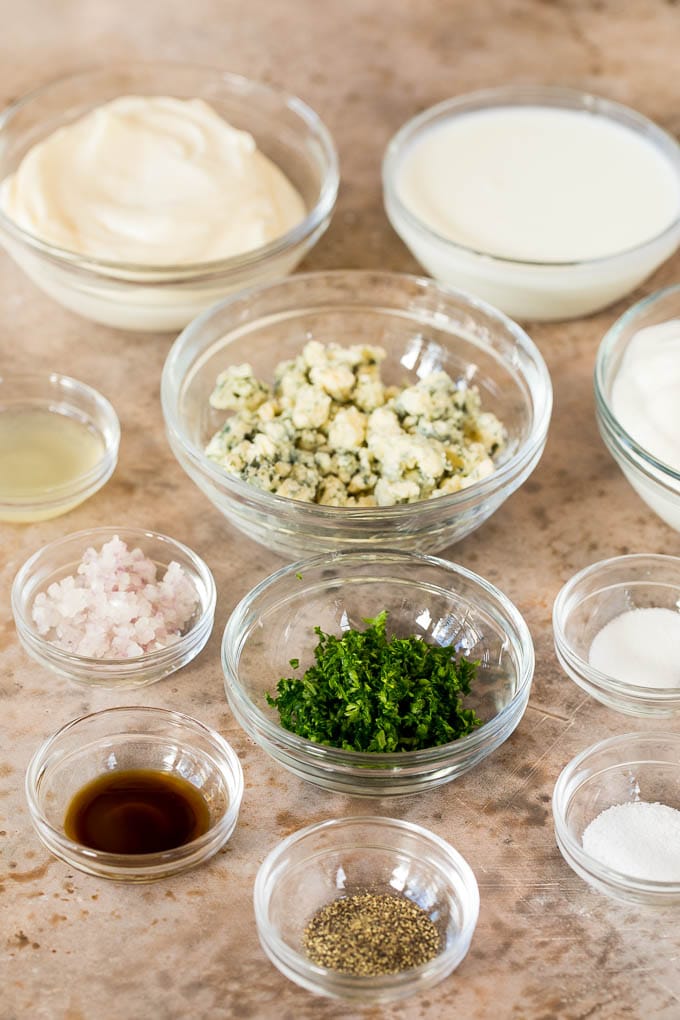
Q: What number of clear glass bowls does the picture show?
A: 11